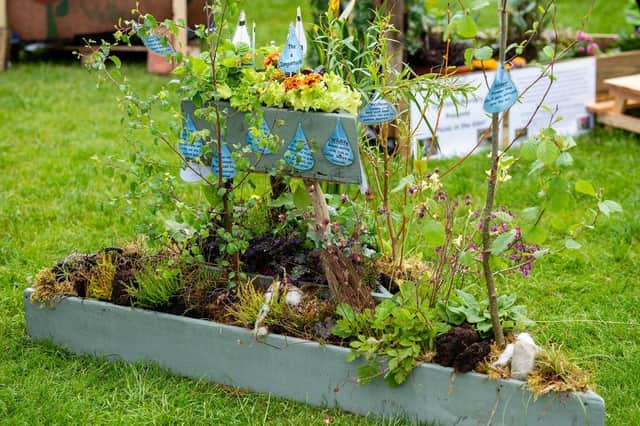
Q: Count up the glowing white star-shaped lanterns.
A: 0